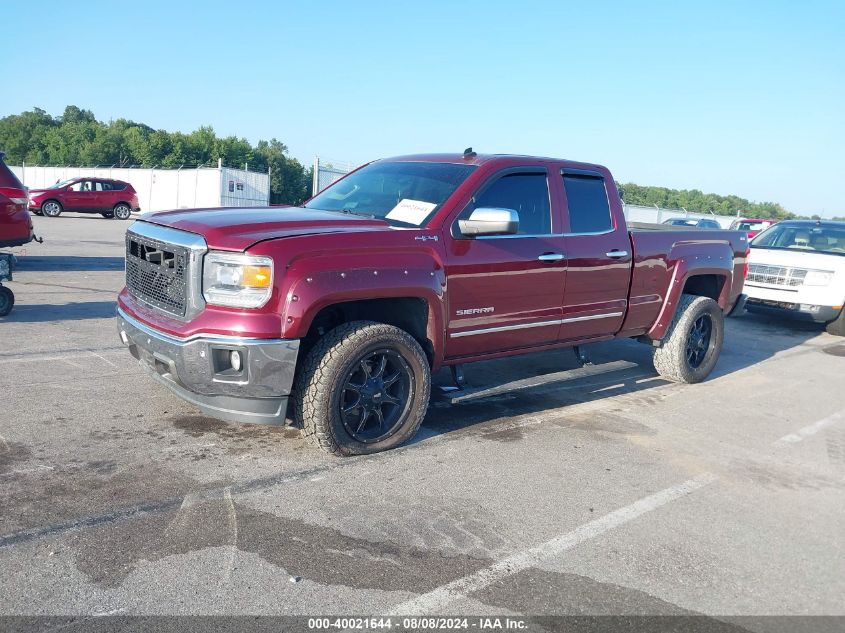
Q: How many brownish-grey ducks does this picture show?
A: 0